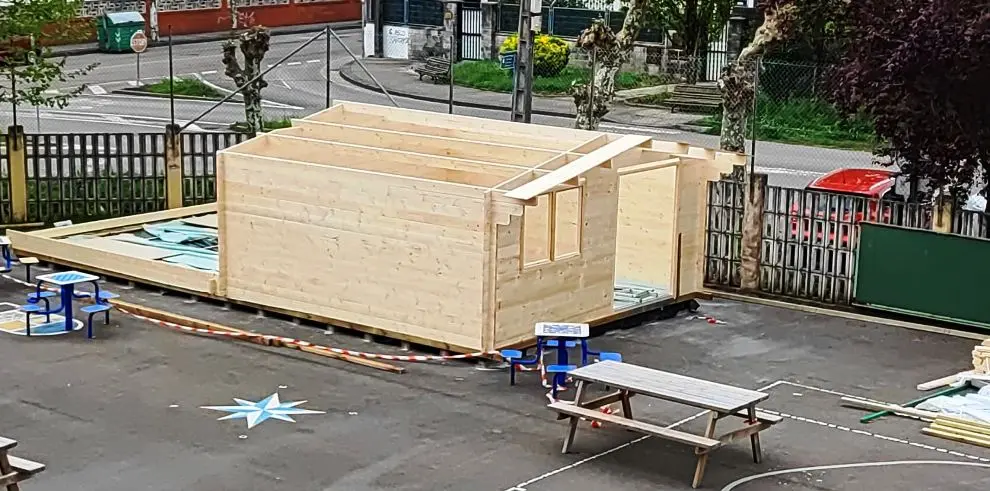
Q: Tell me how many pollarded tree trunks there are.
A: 3